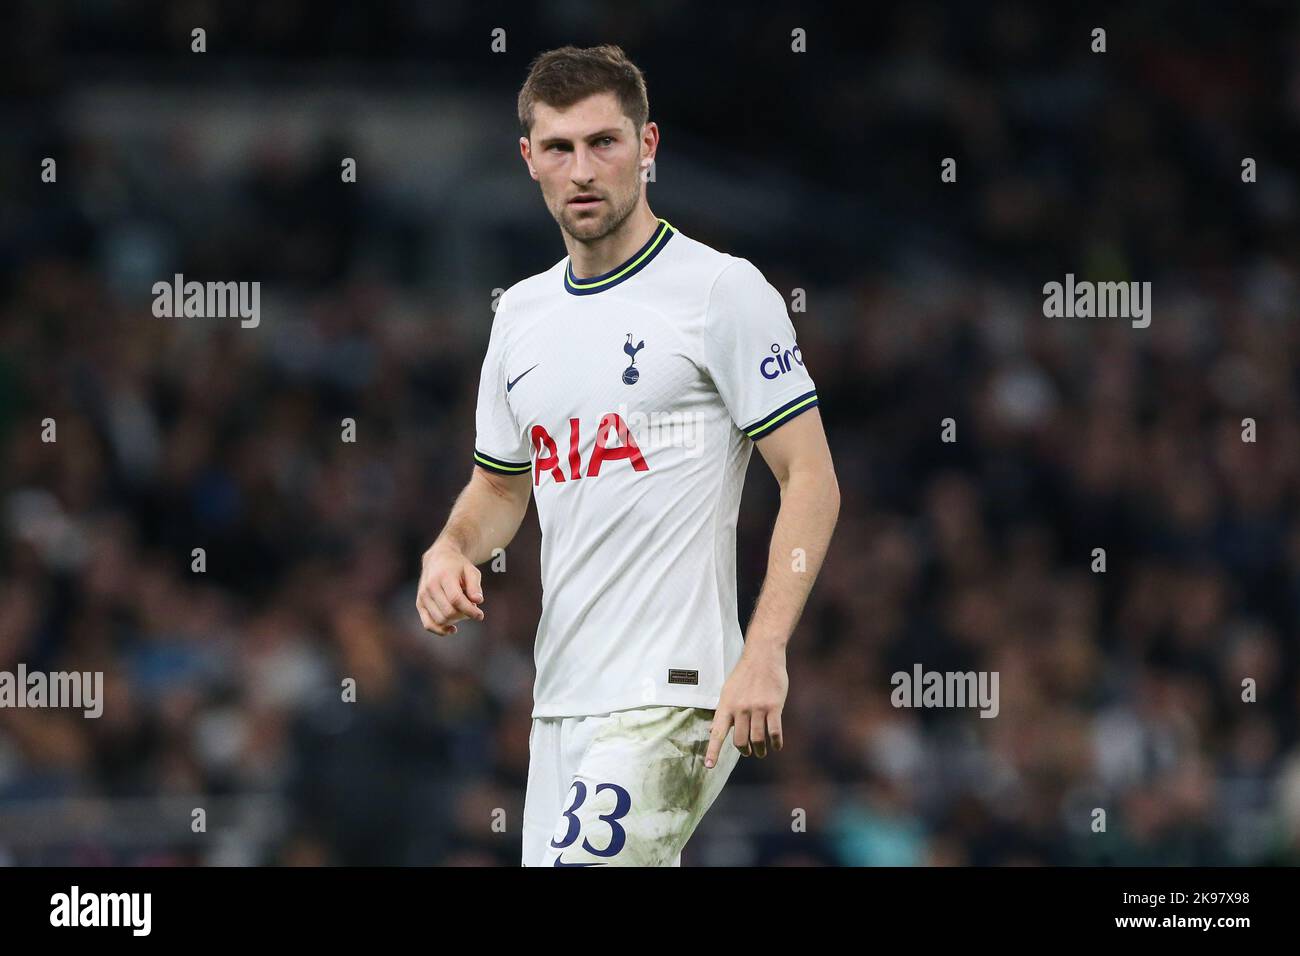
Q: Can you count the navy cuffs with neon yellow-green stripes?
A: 2